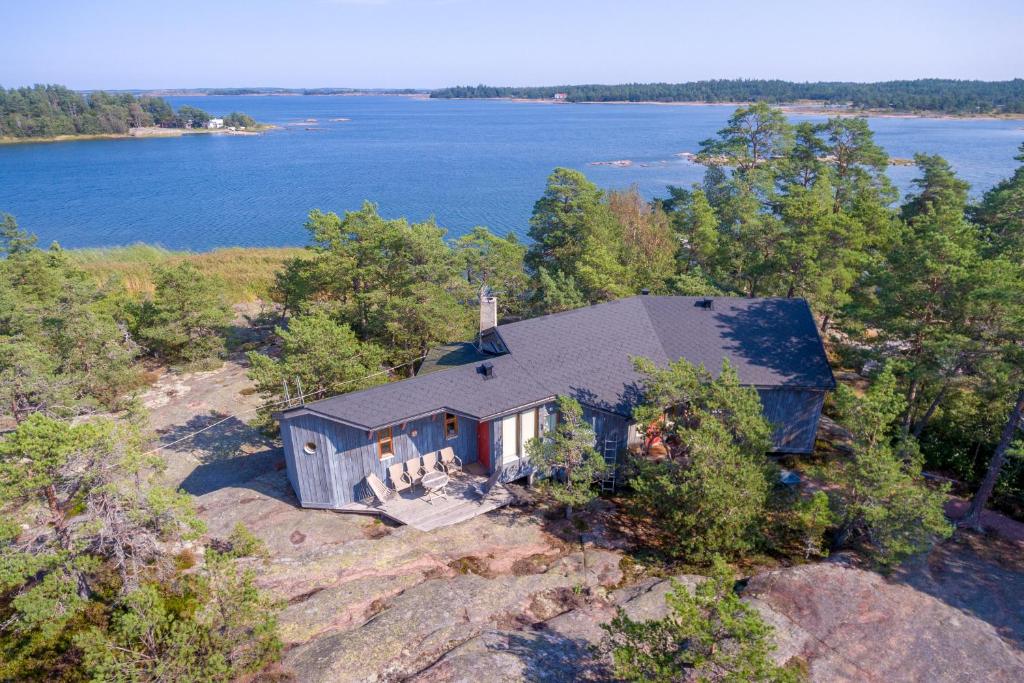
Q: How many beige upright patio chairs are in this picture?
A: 4